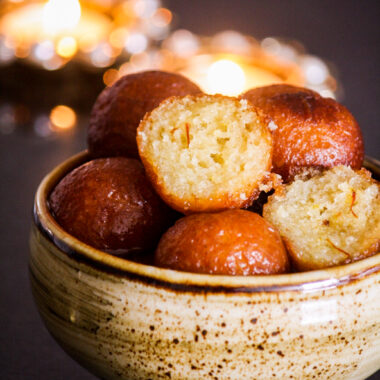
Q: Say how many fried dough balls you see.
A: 6